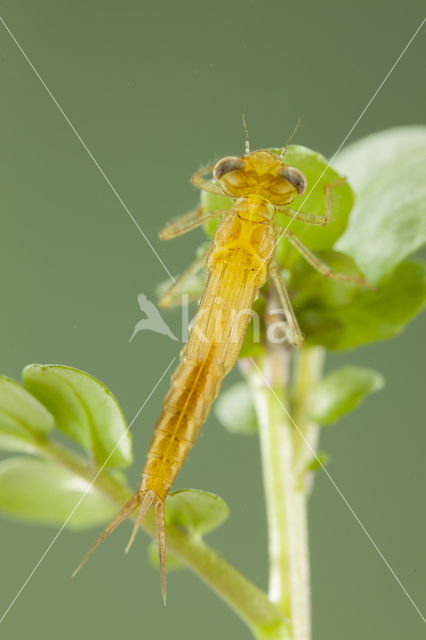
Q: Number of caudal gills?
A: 3